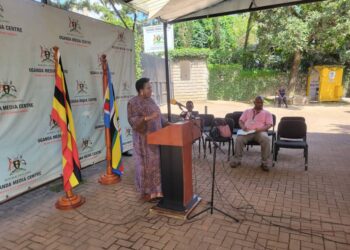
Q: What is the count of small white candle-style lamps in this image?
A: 0